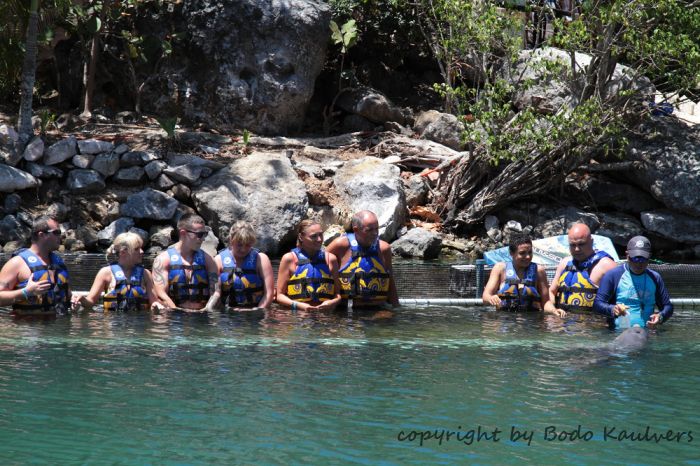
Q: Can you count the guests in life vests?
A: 8